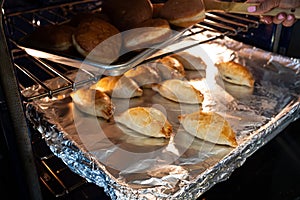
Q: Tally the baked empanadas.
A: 9